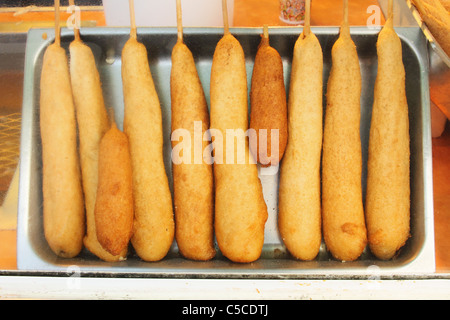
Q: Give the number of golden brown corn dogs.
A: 10